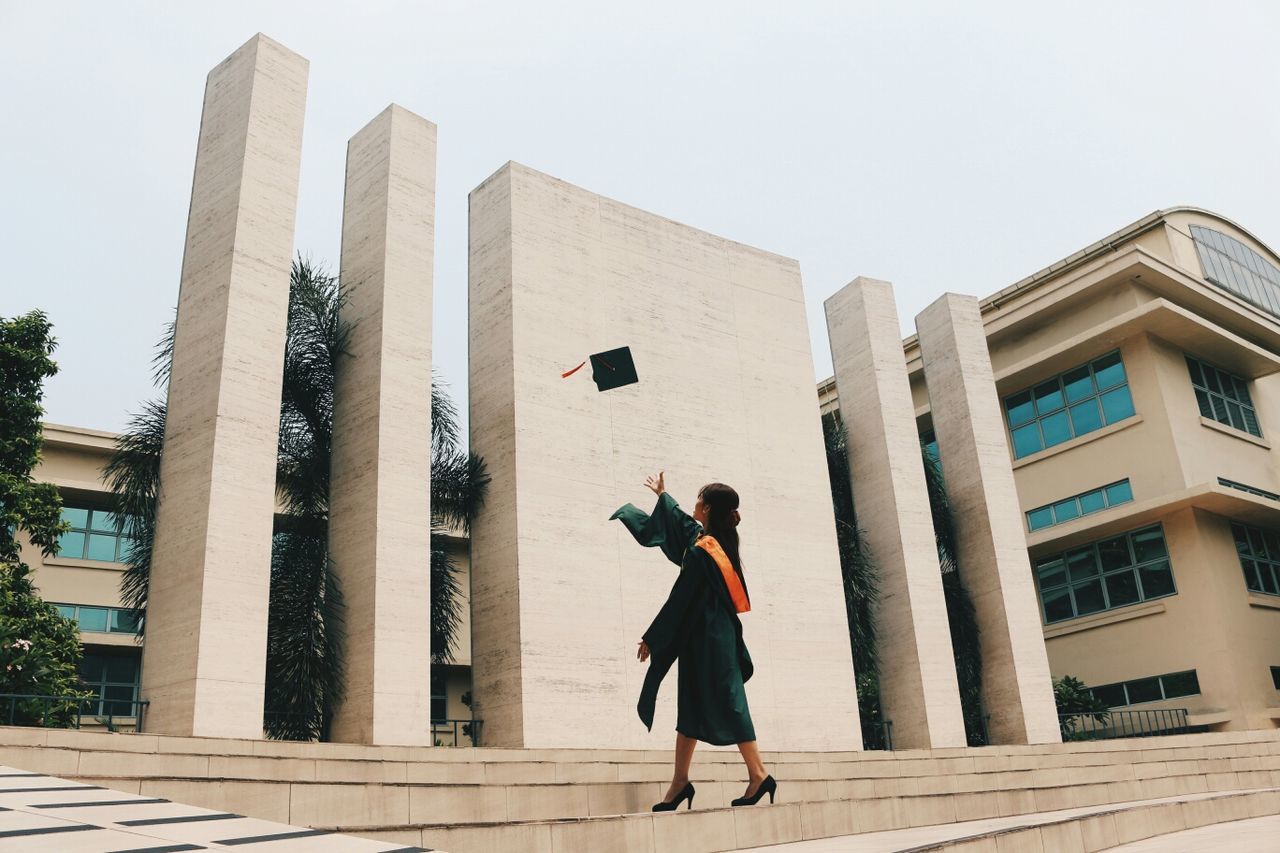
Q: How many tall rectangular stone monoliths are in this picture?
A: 5